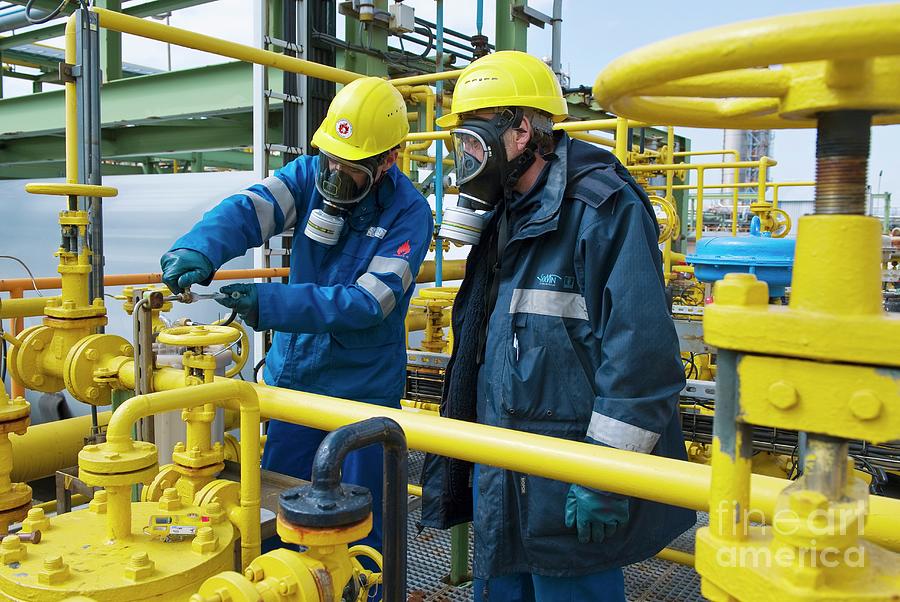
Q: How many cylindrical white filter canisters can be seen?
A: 2